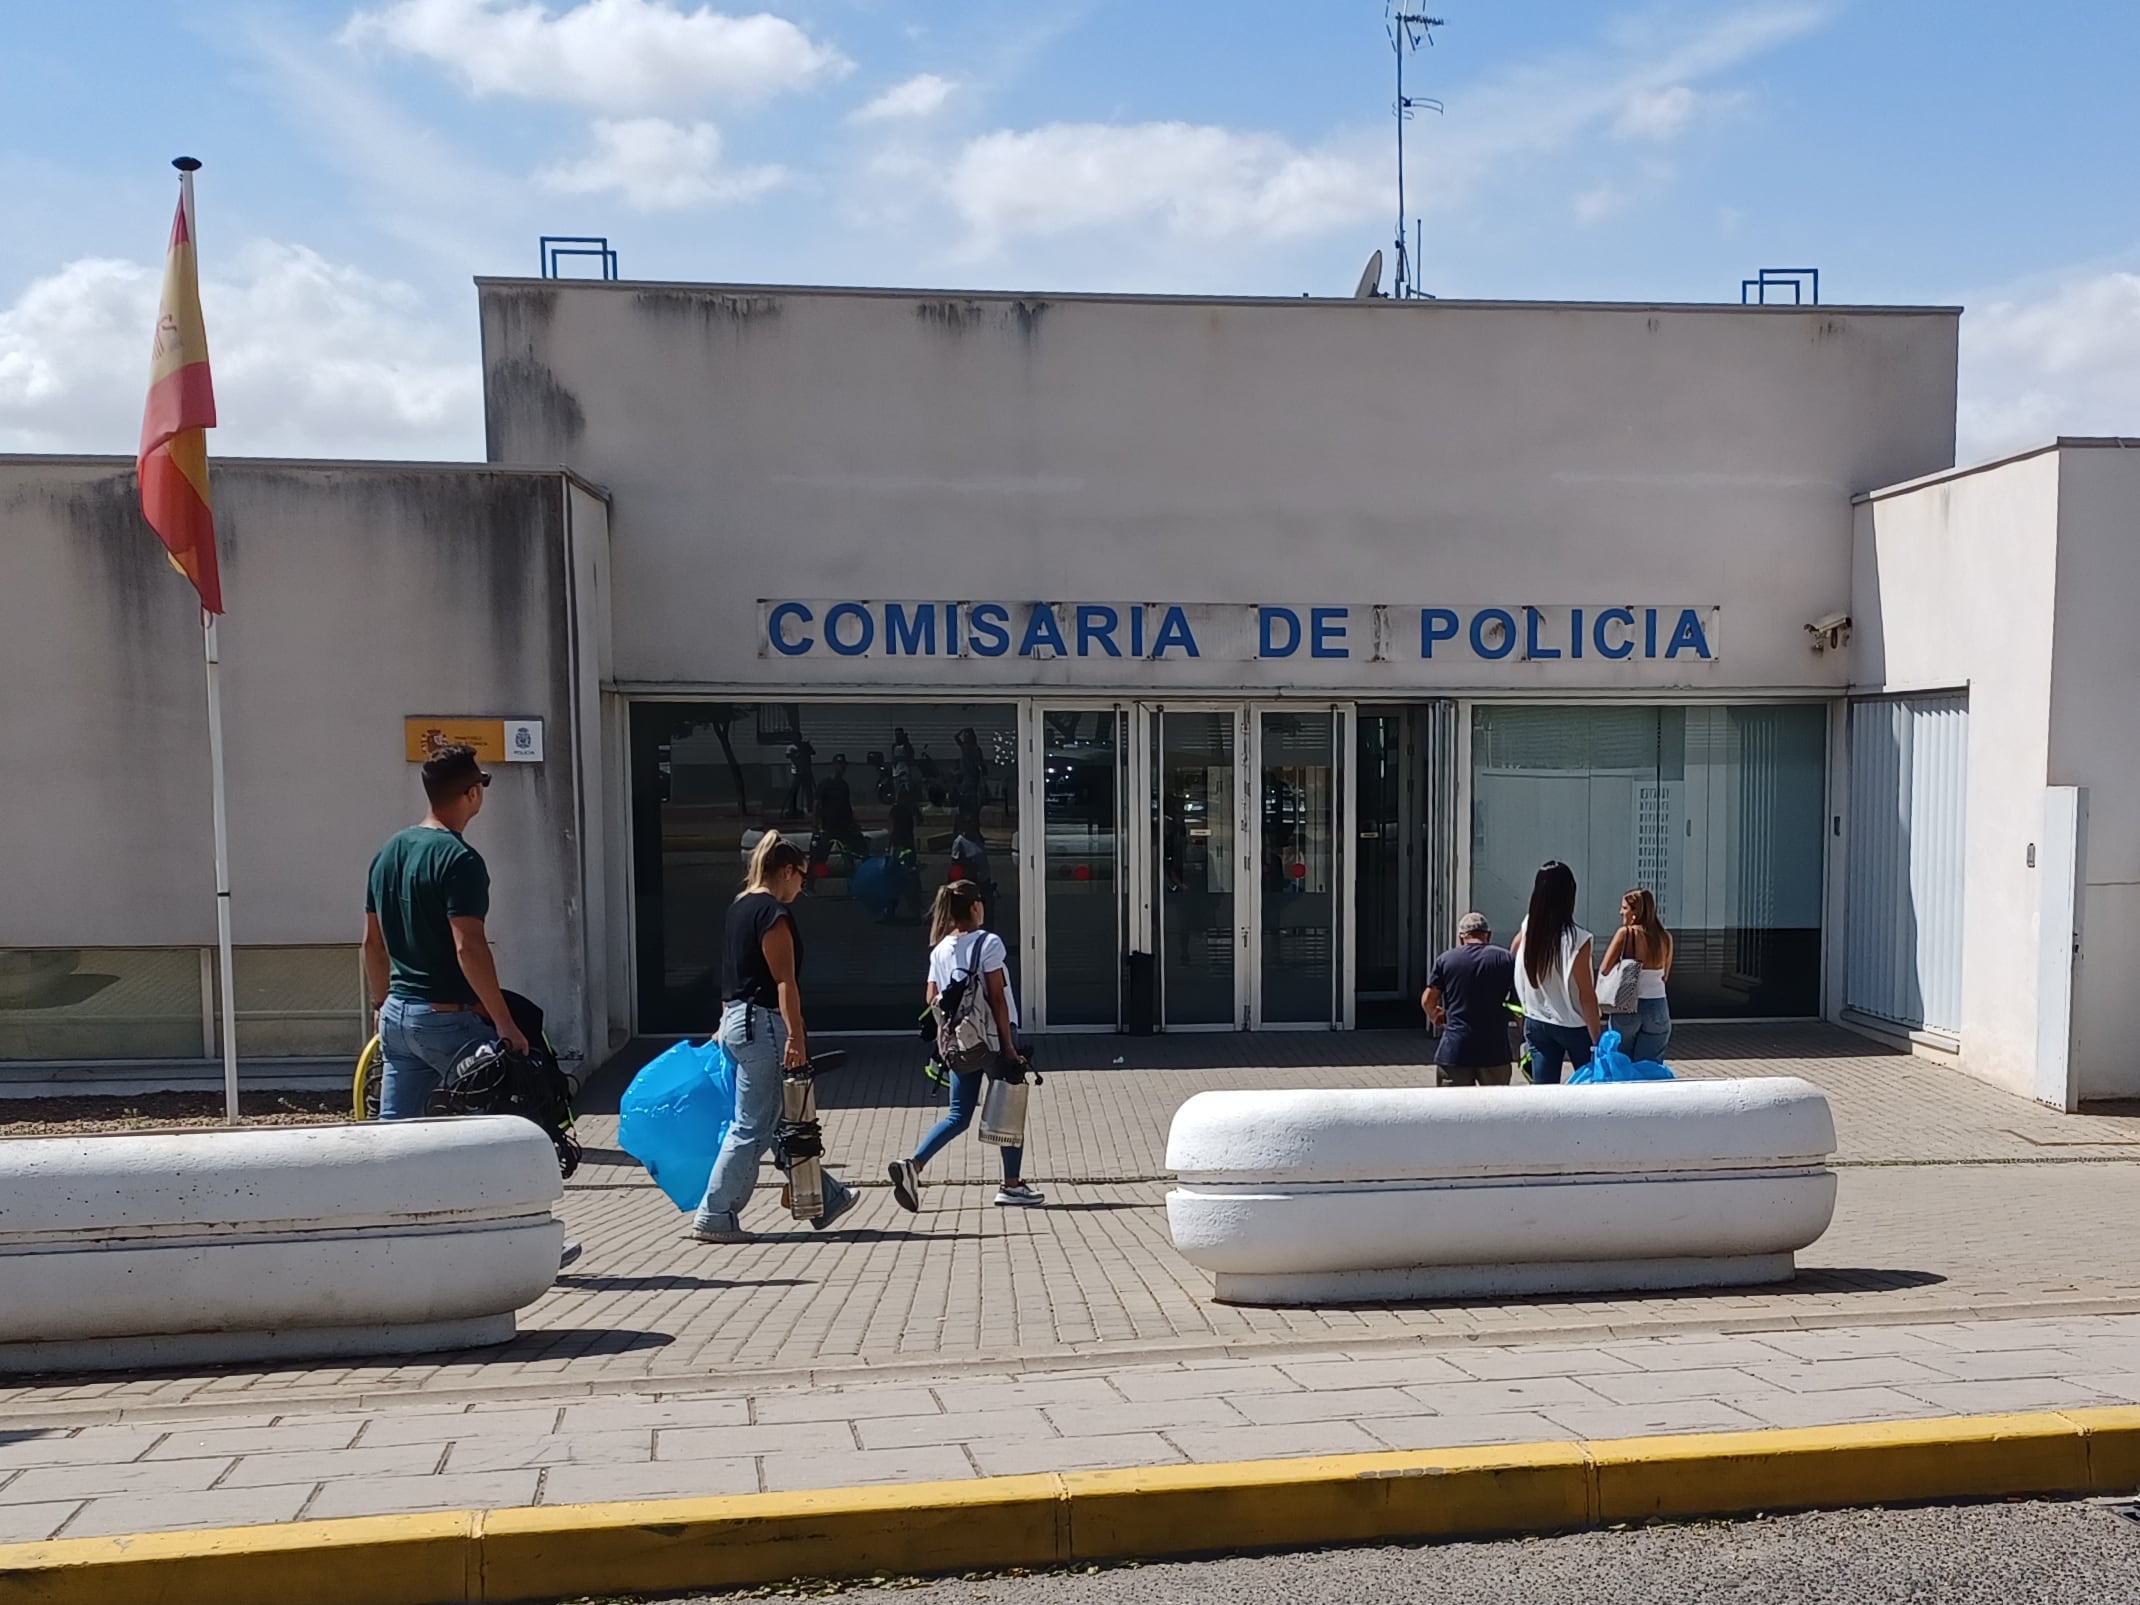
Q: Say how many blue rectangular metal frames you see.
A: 4